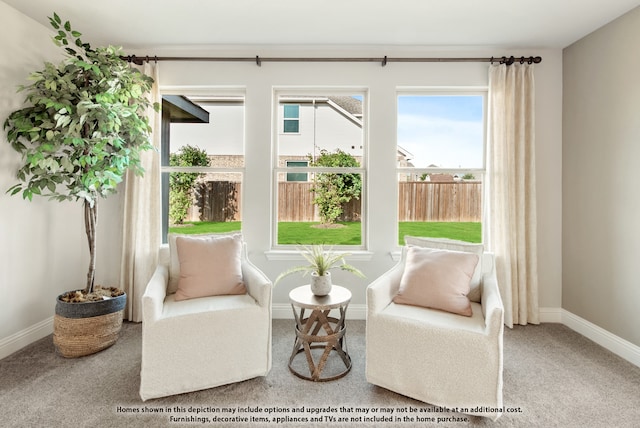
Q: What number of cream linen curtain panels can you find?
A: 2